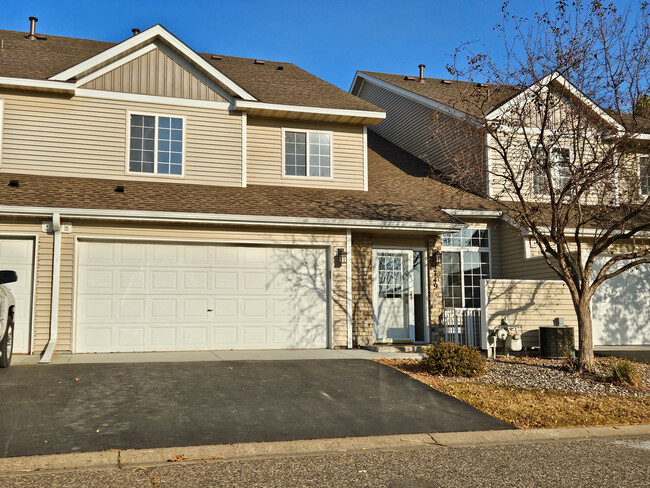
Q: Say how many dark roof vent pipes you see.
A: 3